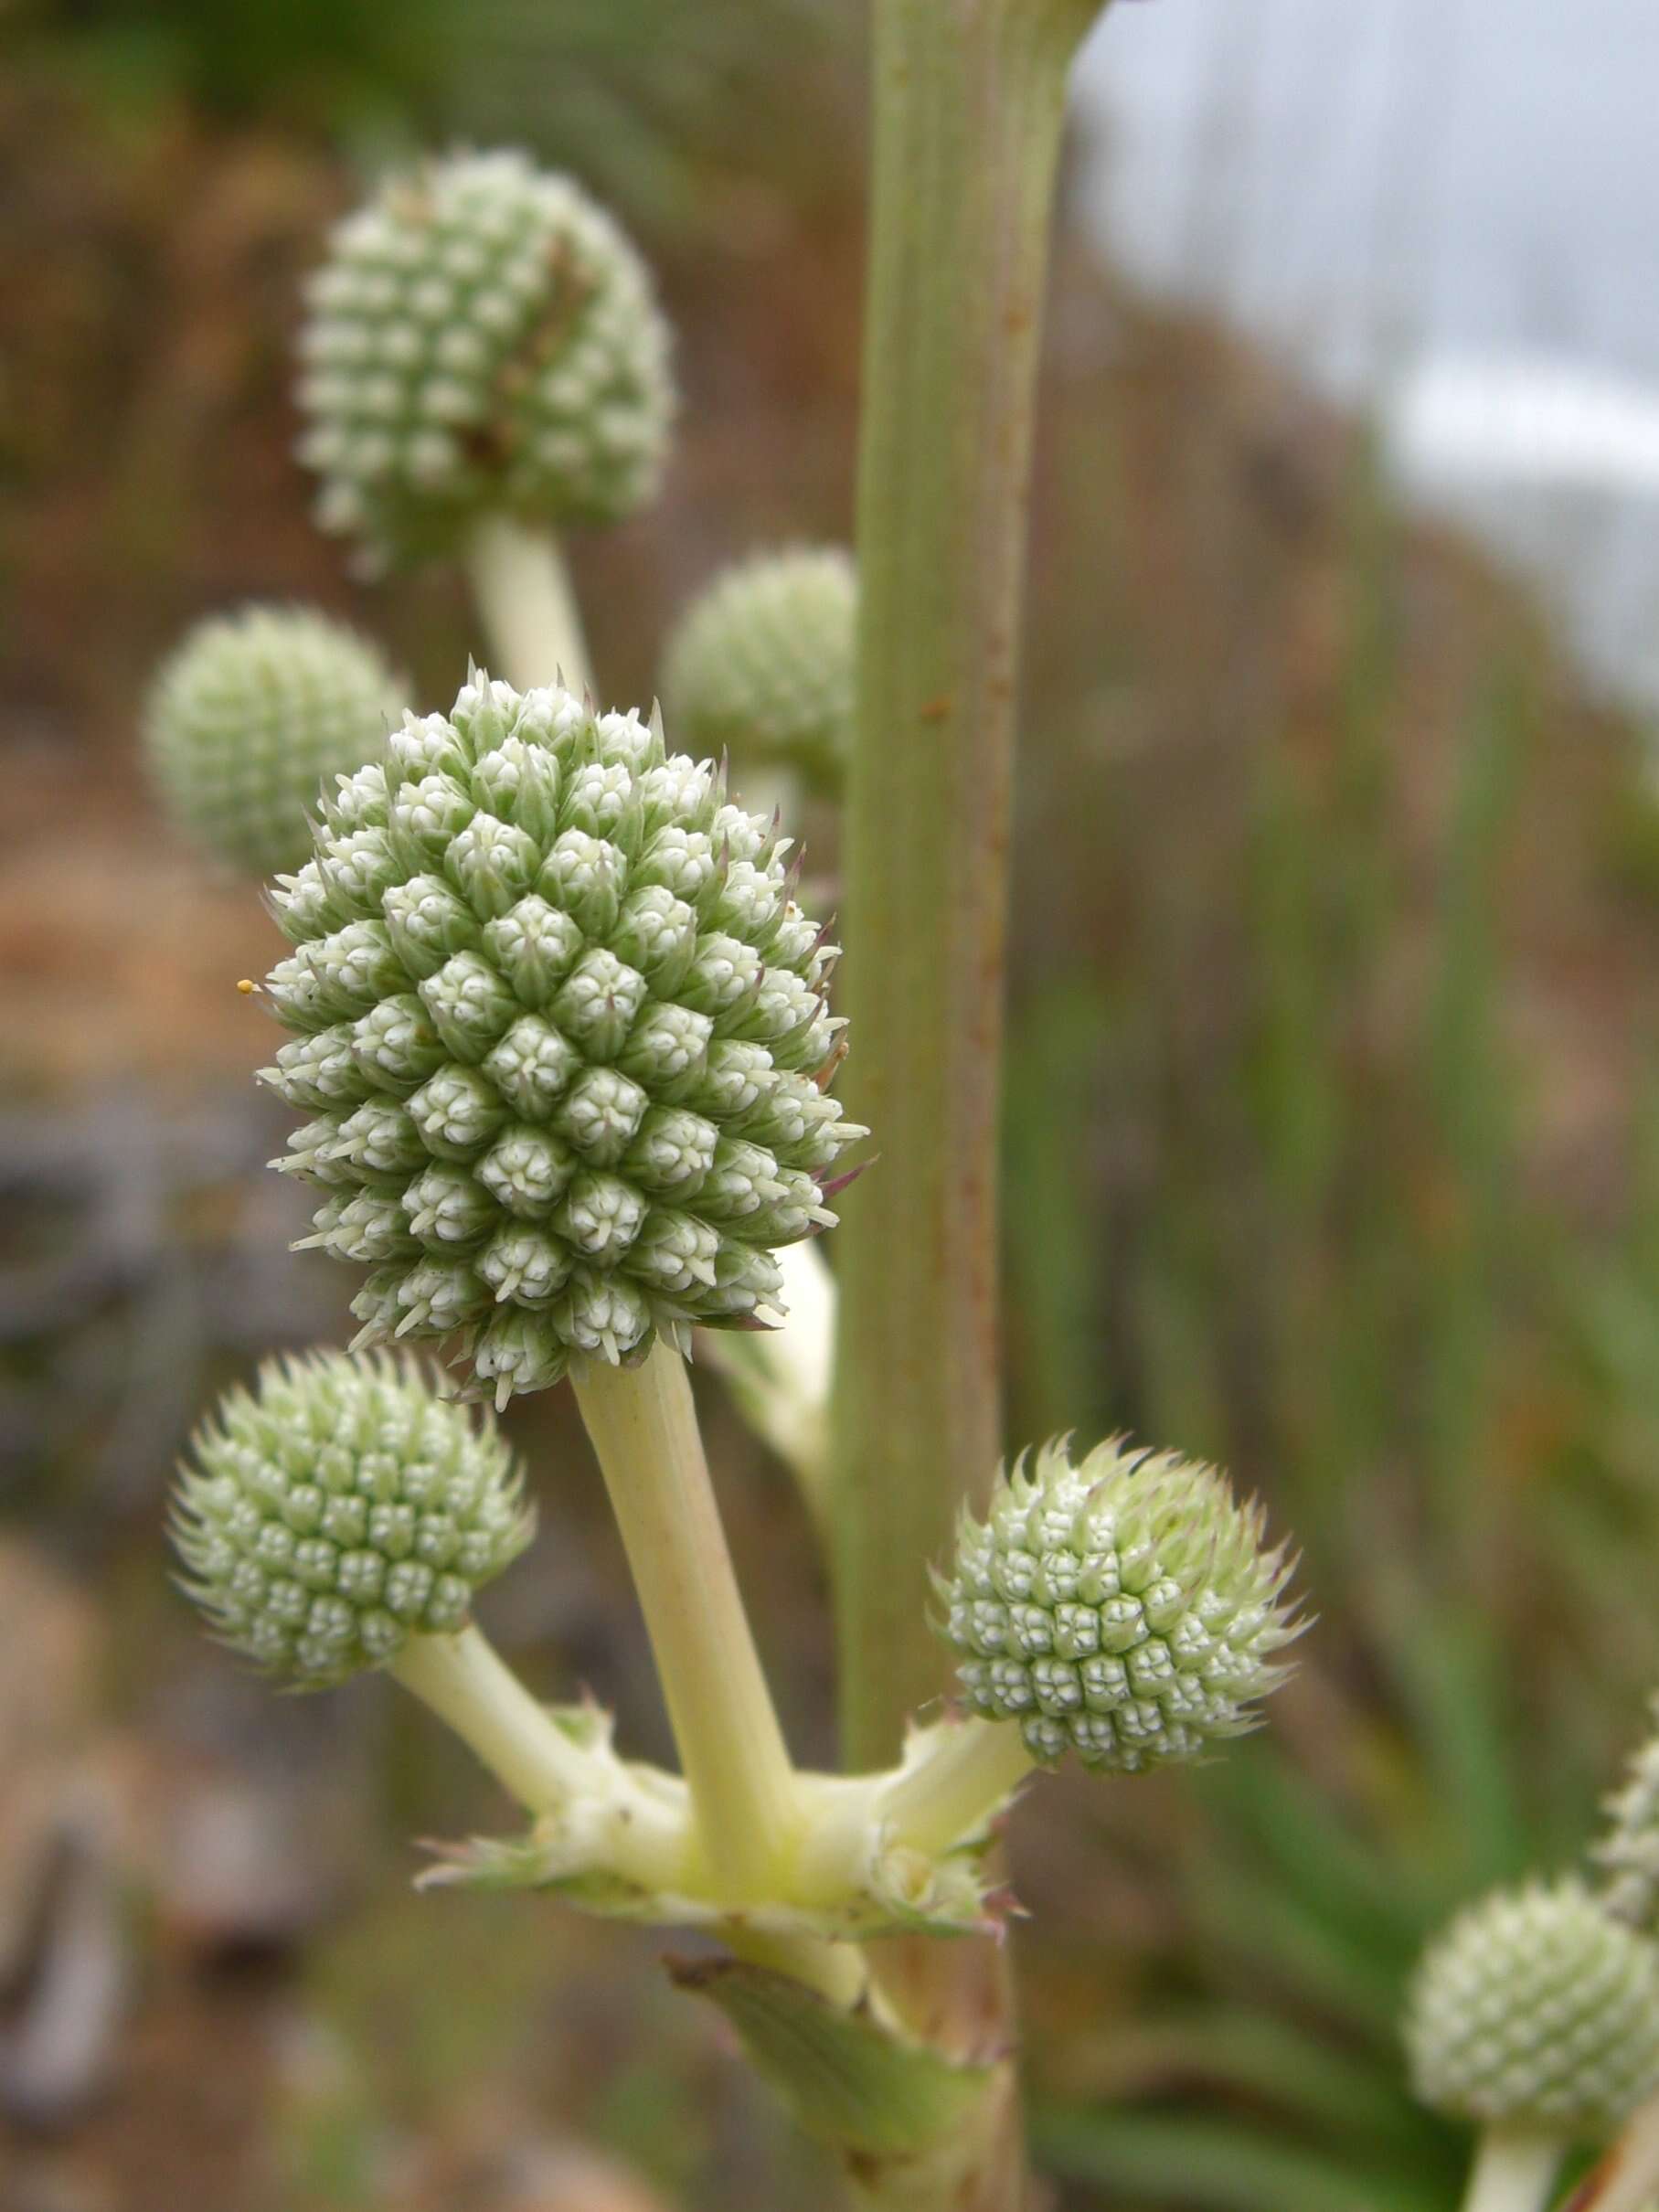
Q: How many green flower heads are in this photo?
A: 8